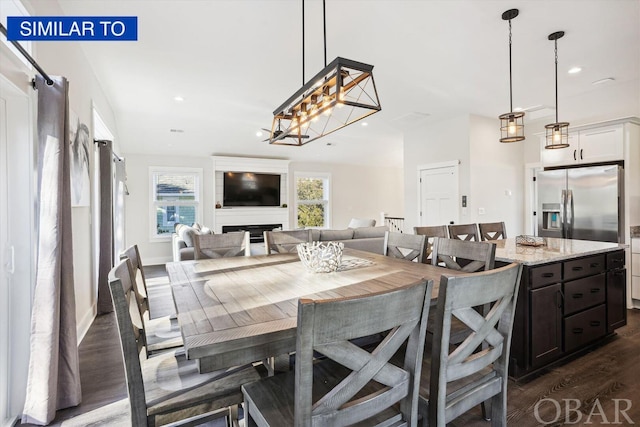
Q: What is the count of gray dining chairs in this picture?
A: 8